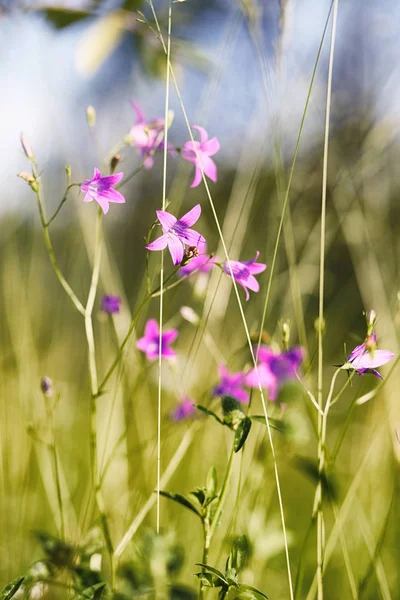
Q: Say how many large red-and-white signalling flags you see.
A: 0